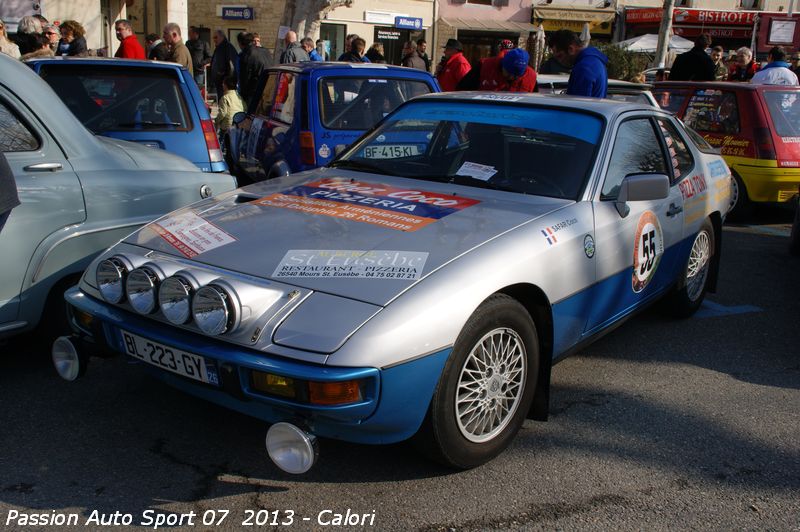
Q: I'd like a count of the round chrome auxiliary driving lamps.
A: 6